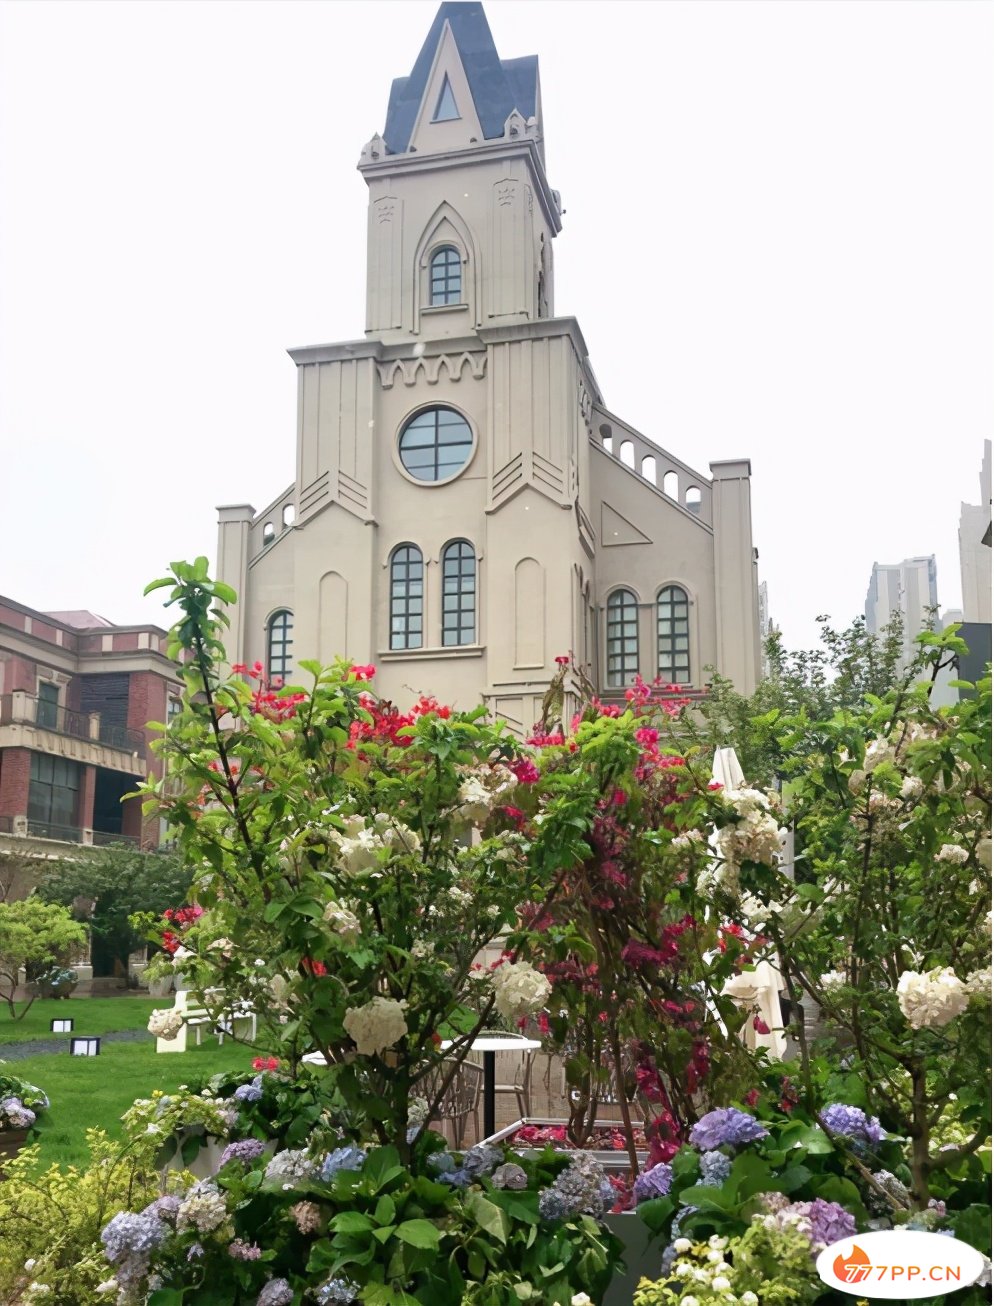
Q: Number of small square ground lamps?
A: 2